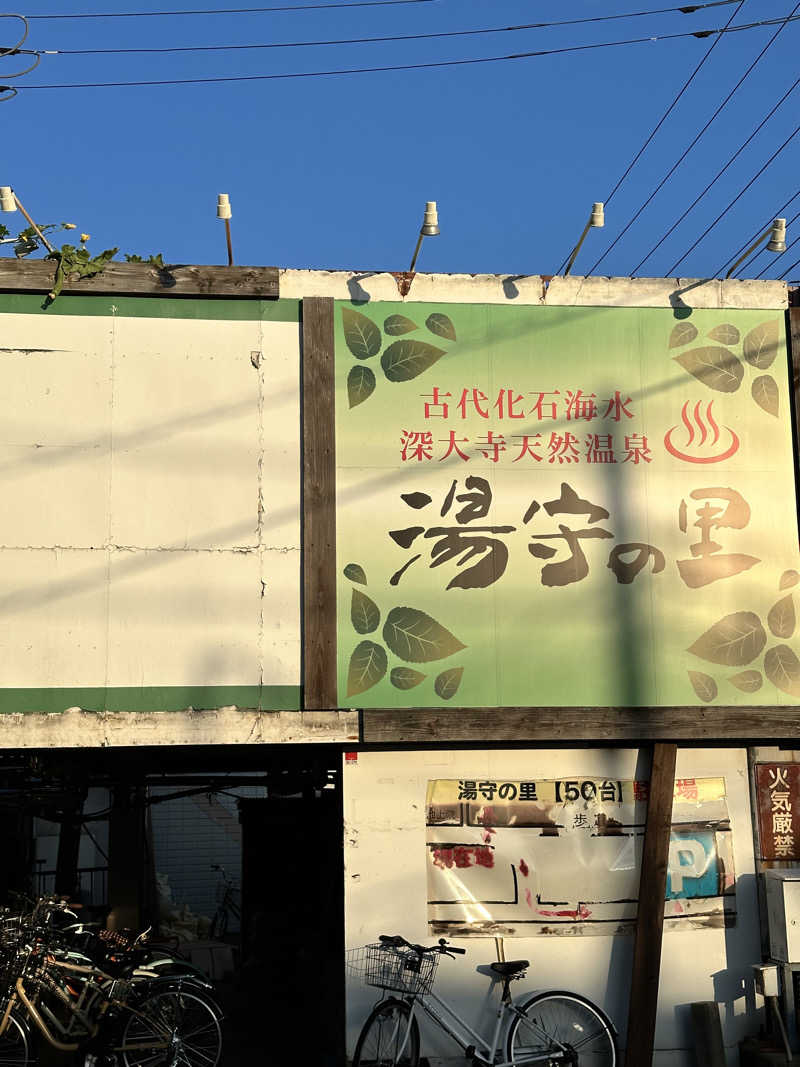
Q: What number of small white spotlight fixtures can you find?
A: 5